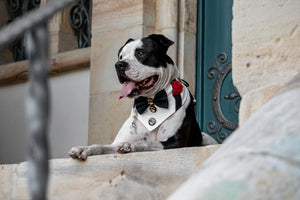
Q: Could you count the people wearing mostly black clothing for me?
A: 0